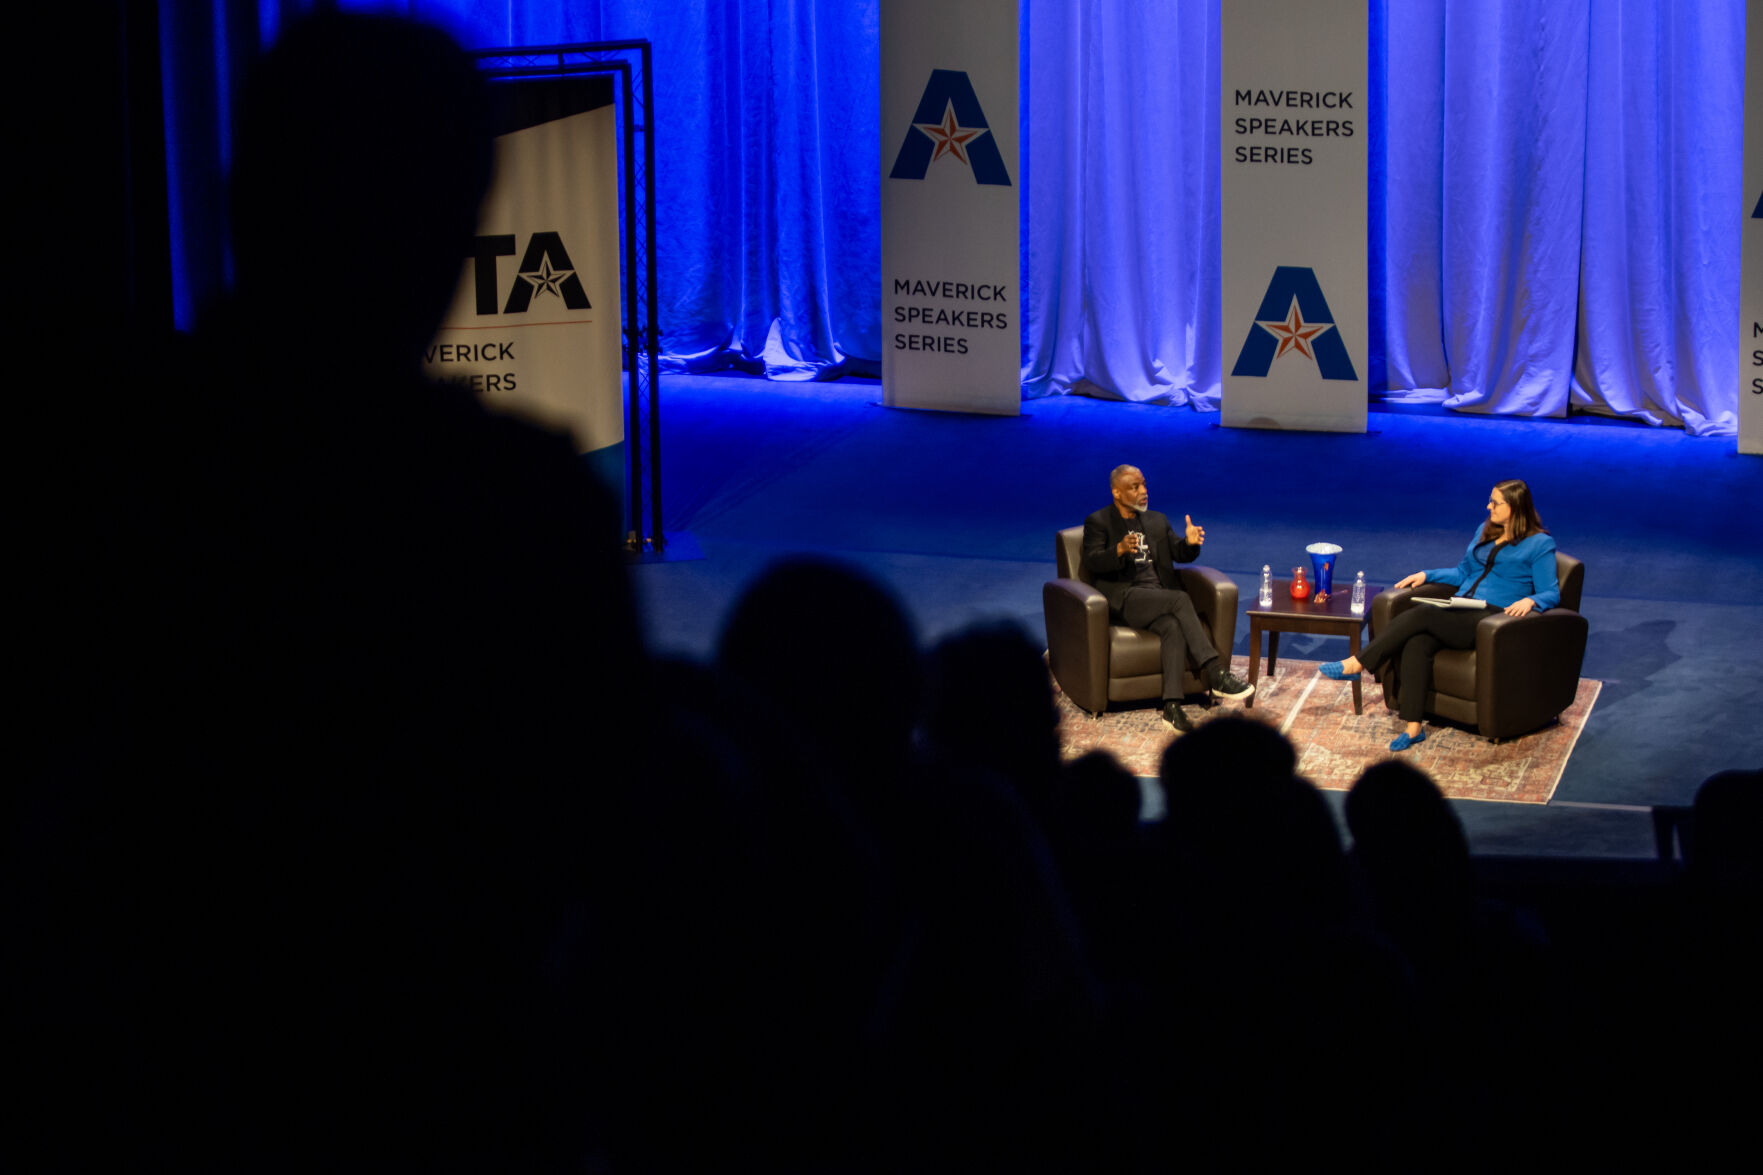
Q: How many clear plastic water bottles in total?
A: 2